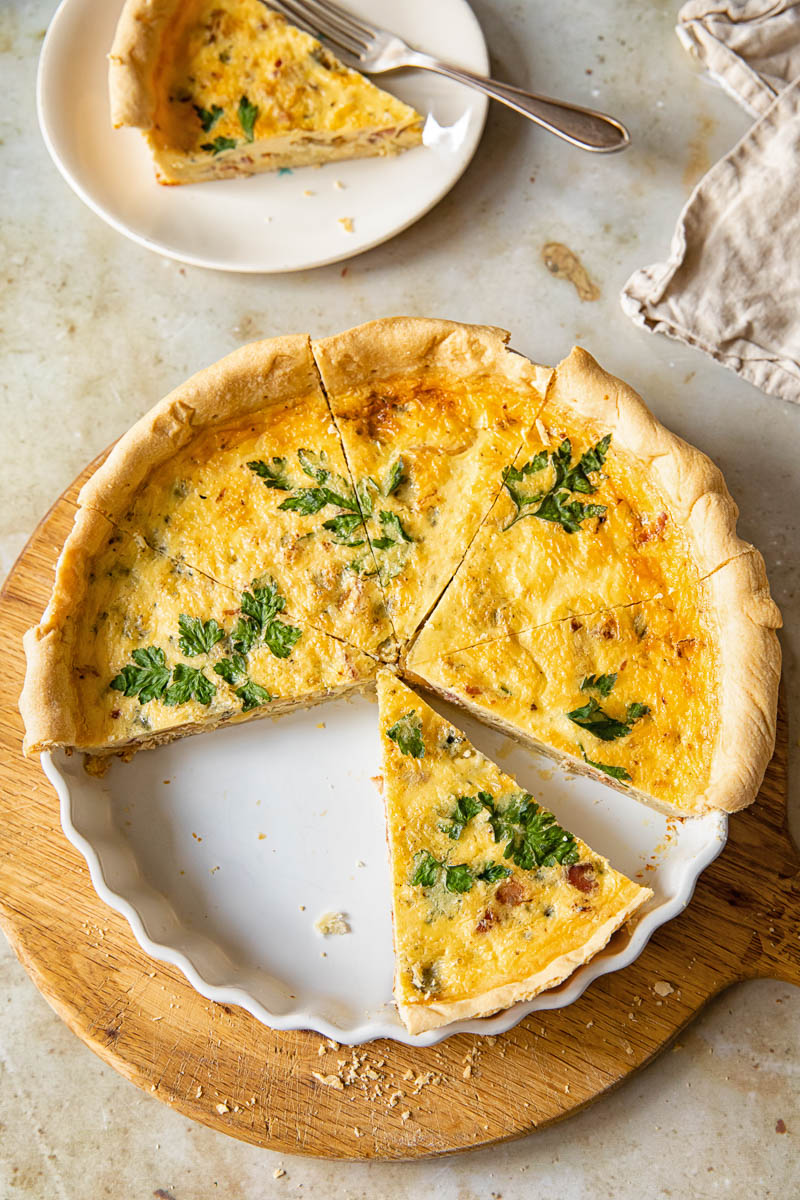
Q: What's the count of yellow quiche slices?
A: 7